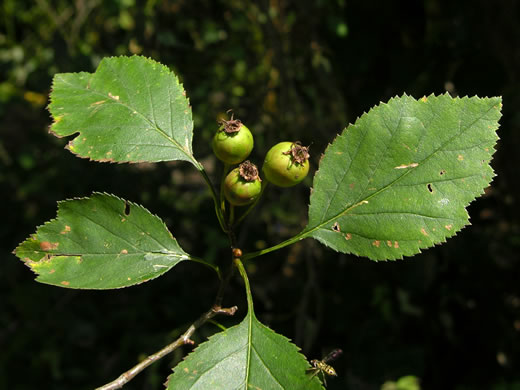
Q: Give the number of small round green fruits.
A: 3